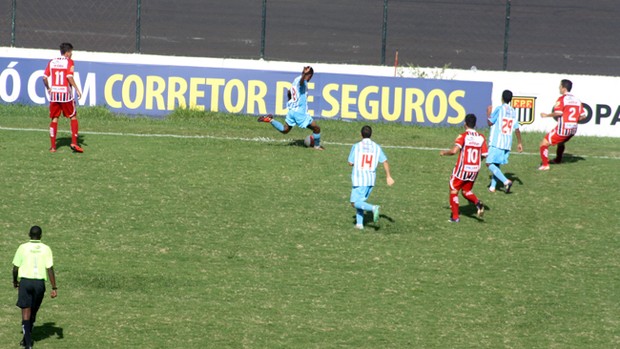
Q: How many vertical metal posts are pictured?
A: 5